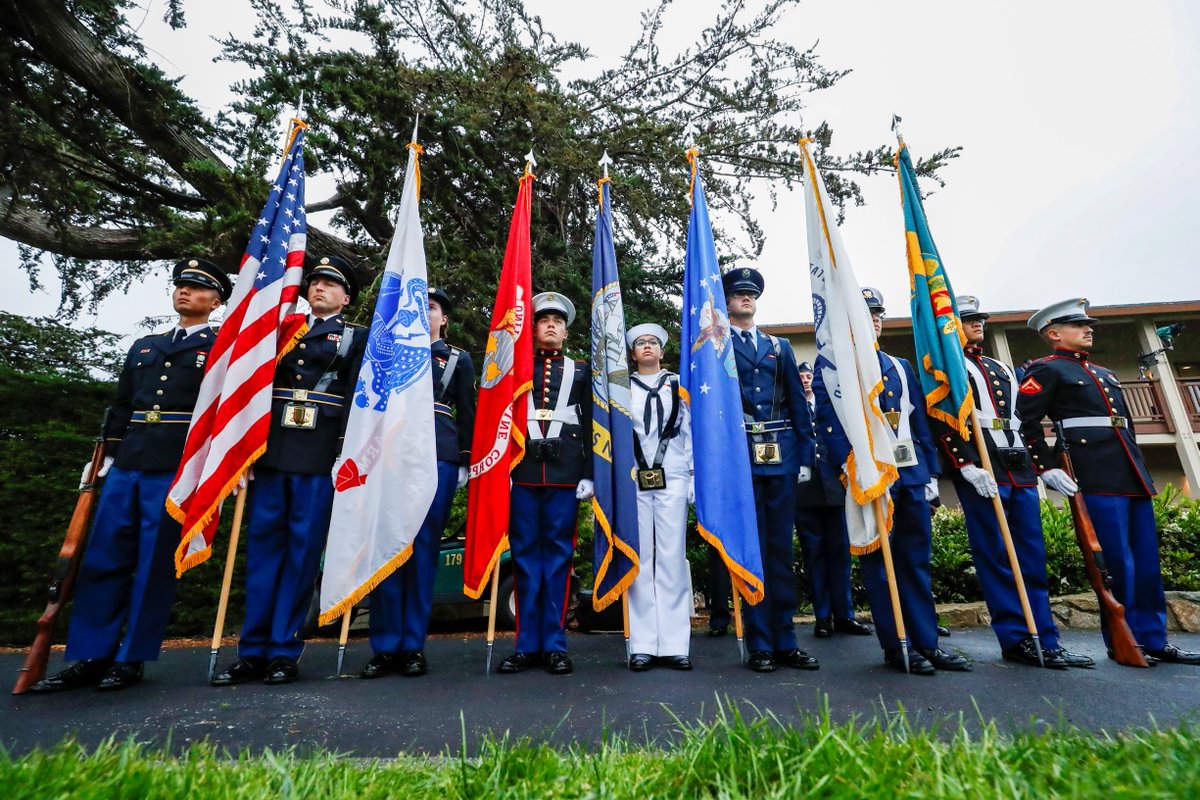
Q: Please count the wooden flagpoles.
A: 7